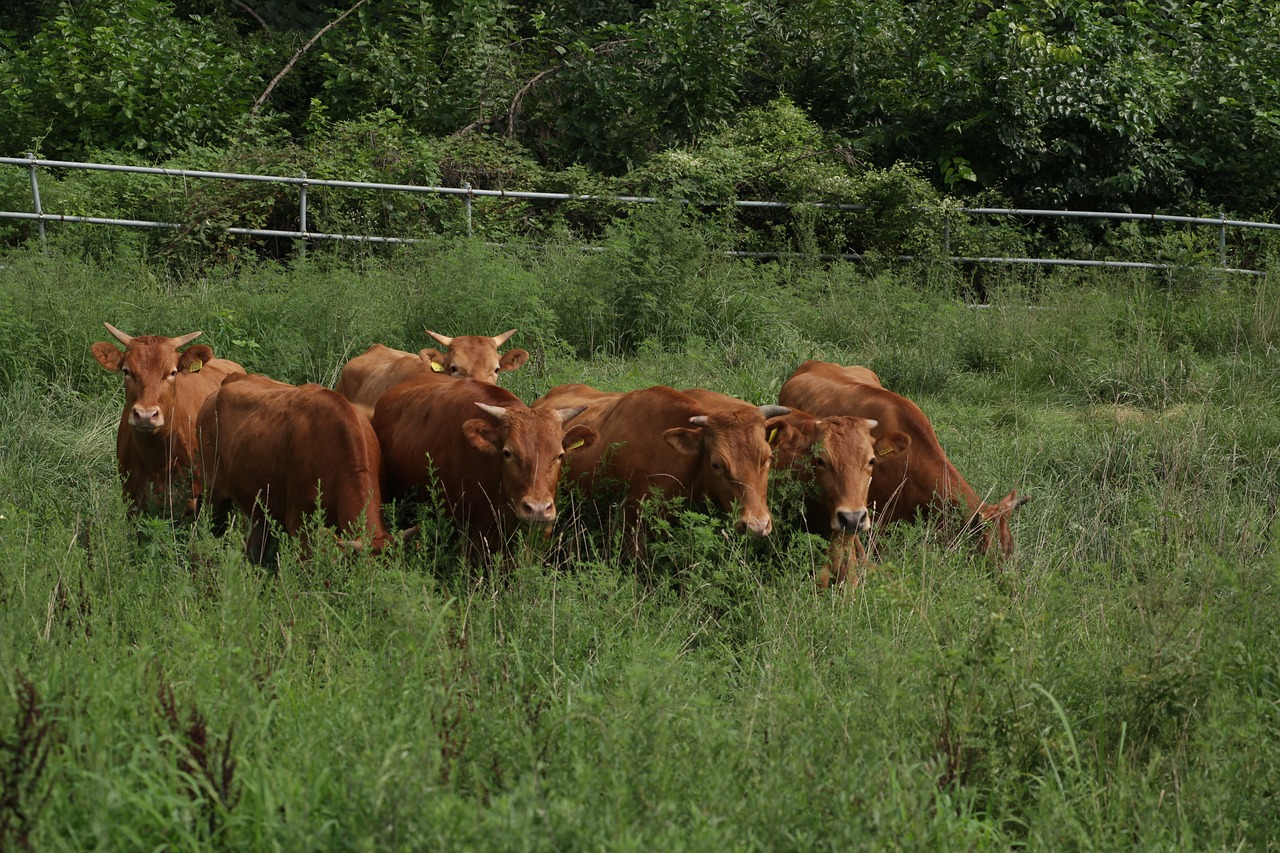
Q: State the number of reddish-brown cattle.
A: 7